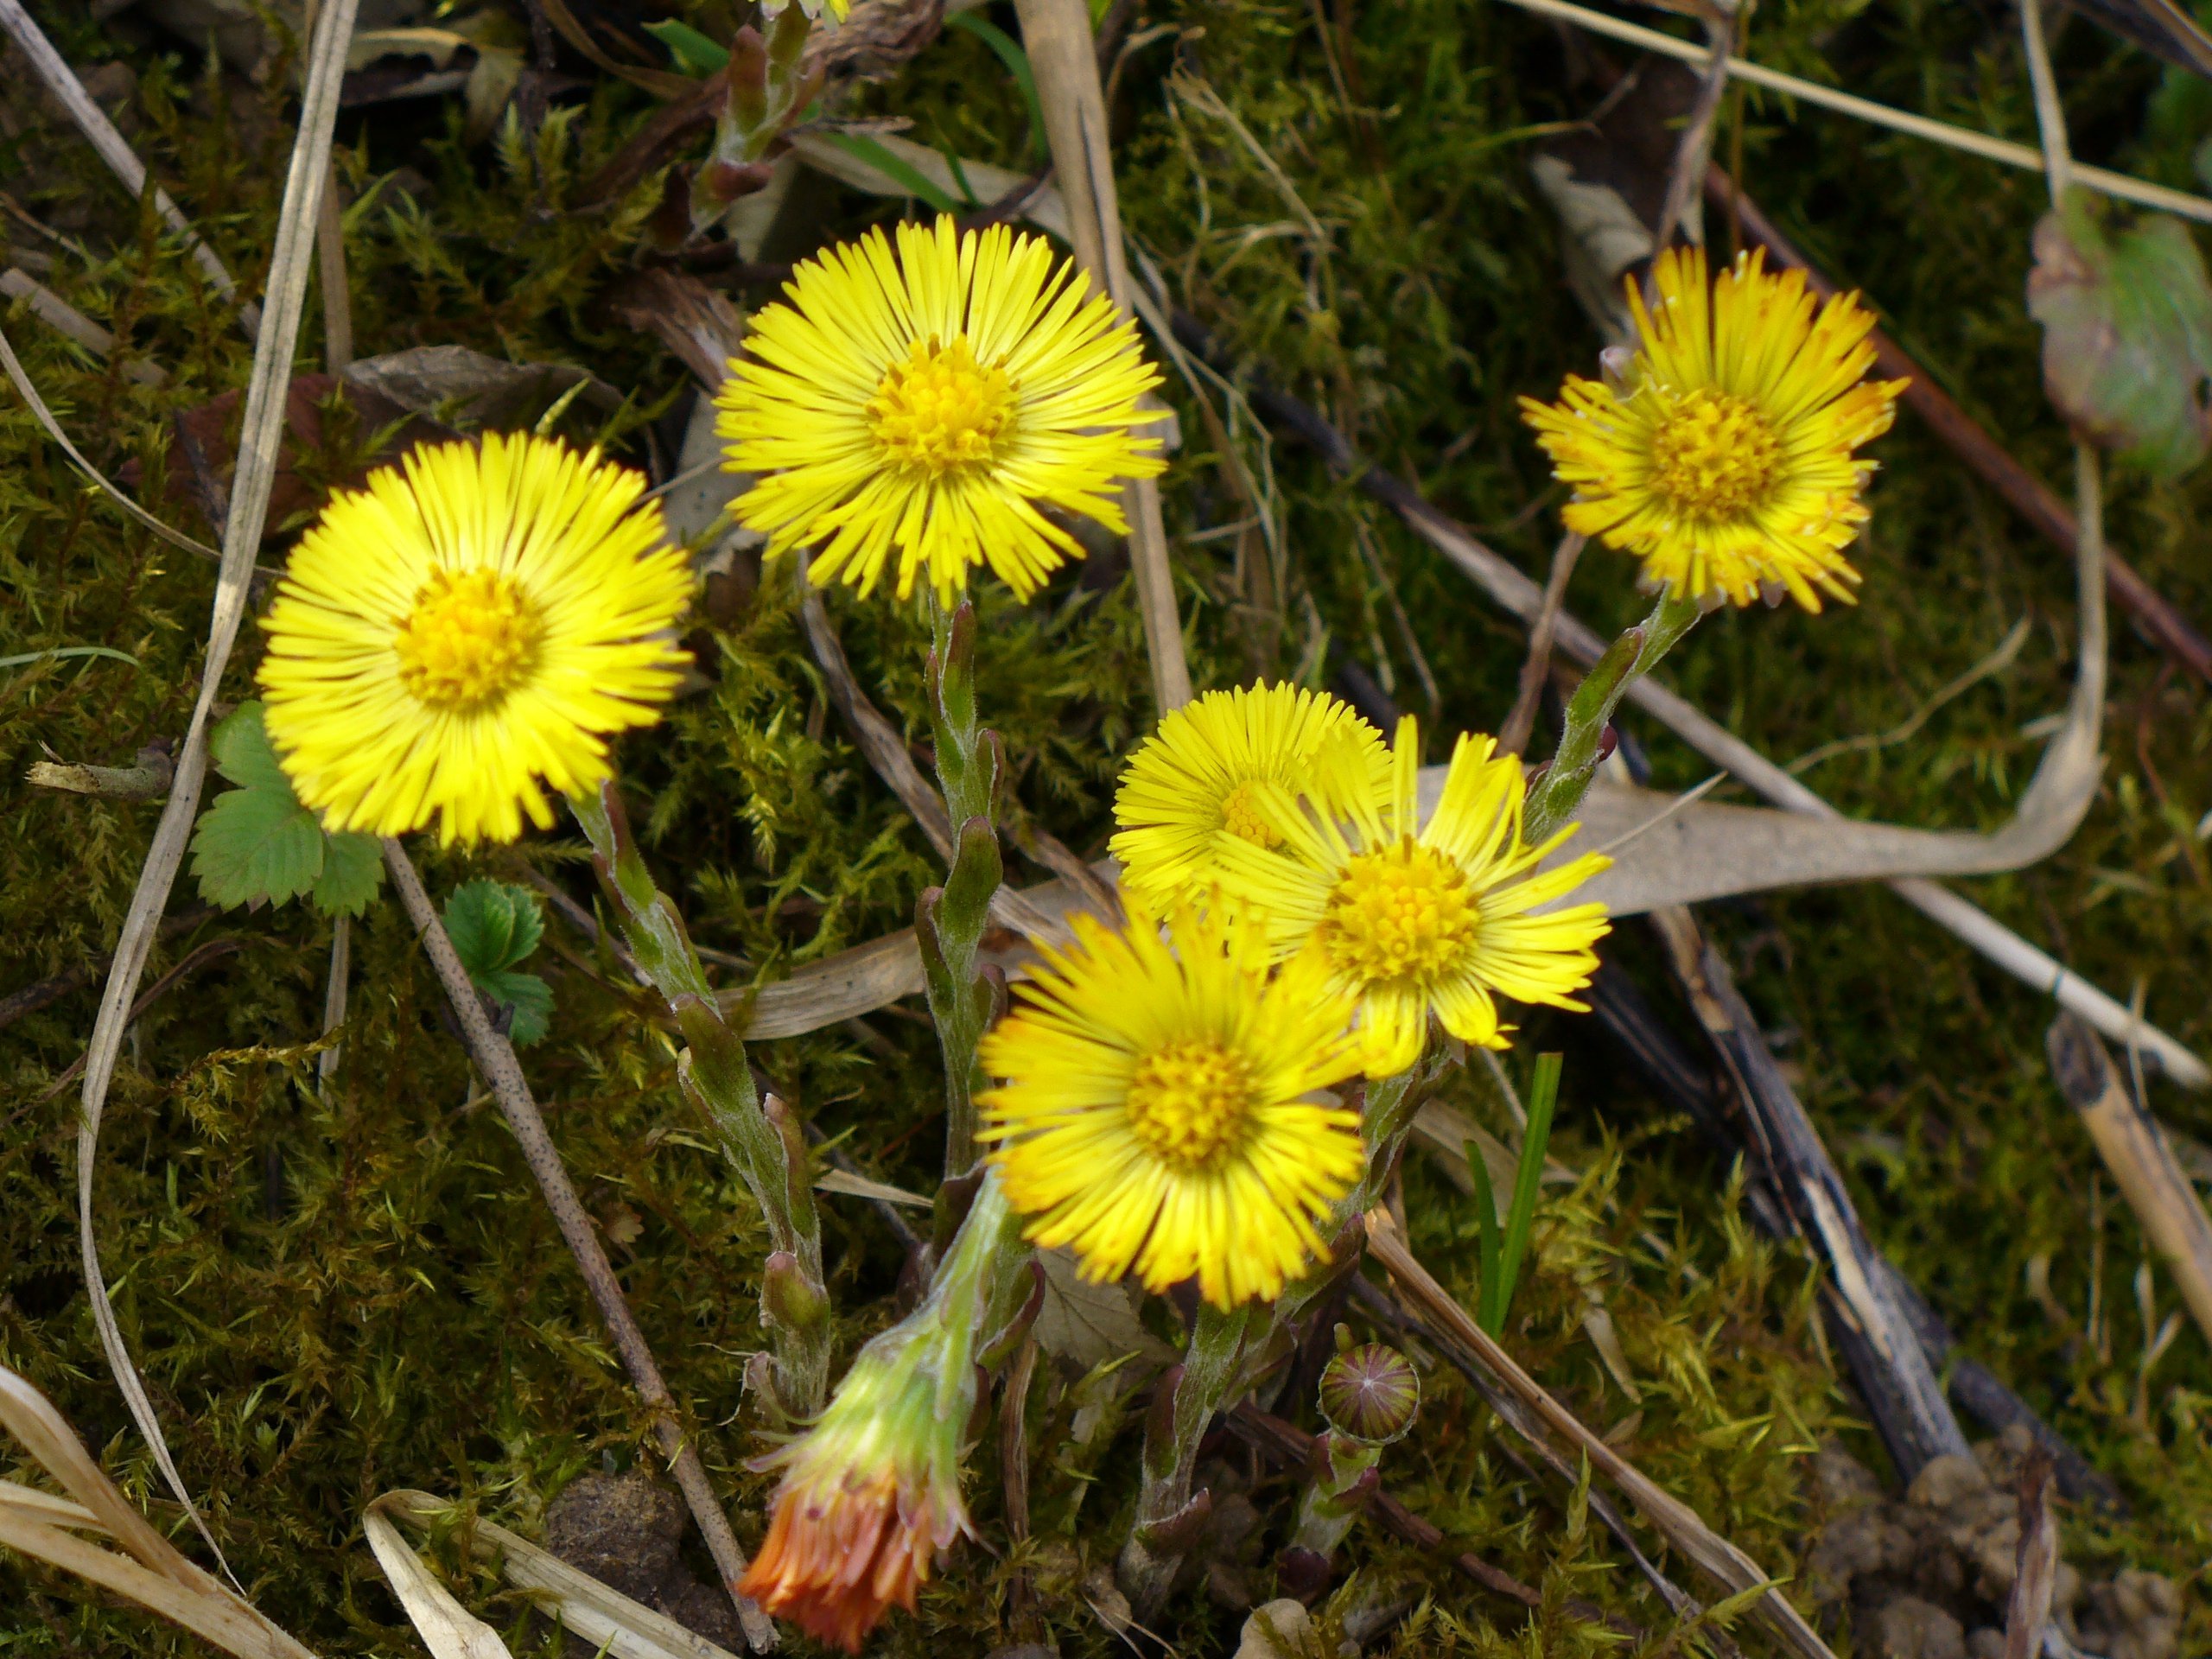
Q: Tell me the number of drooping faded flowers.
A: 1